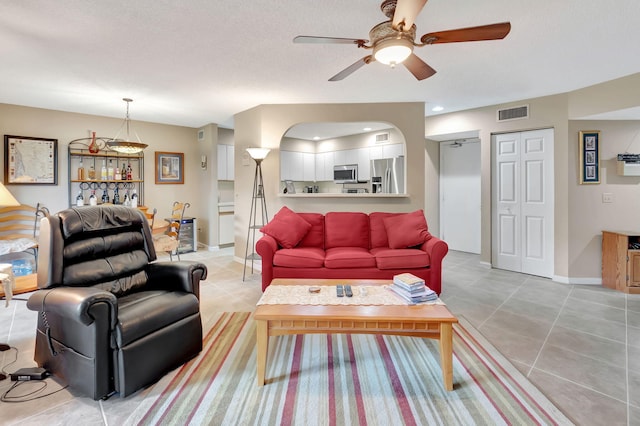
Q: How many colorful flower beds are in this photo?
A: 0